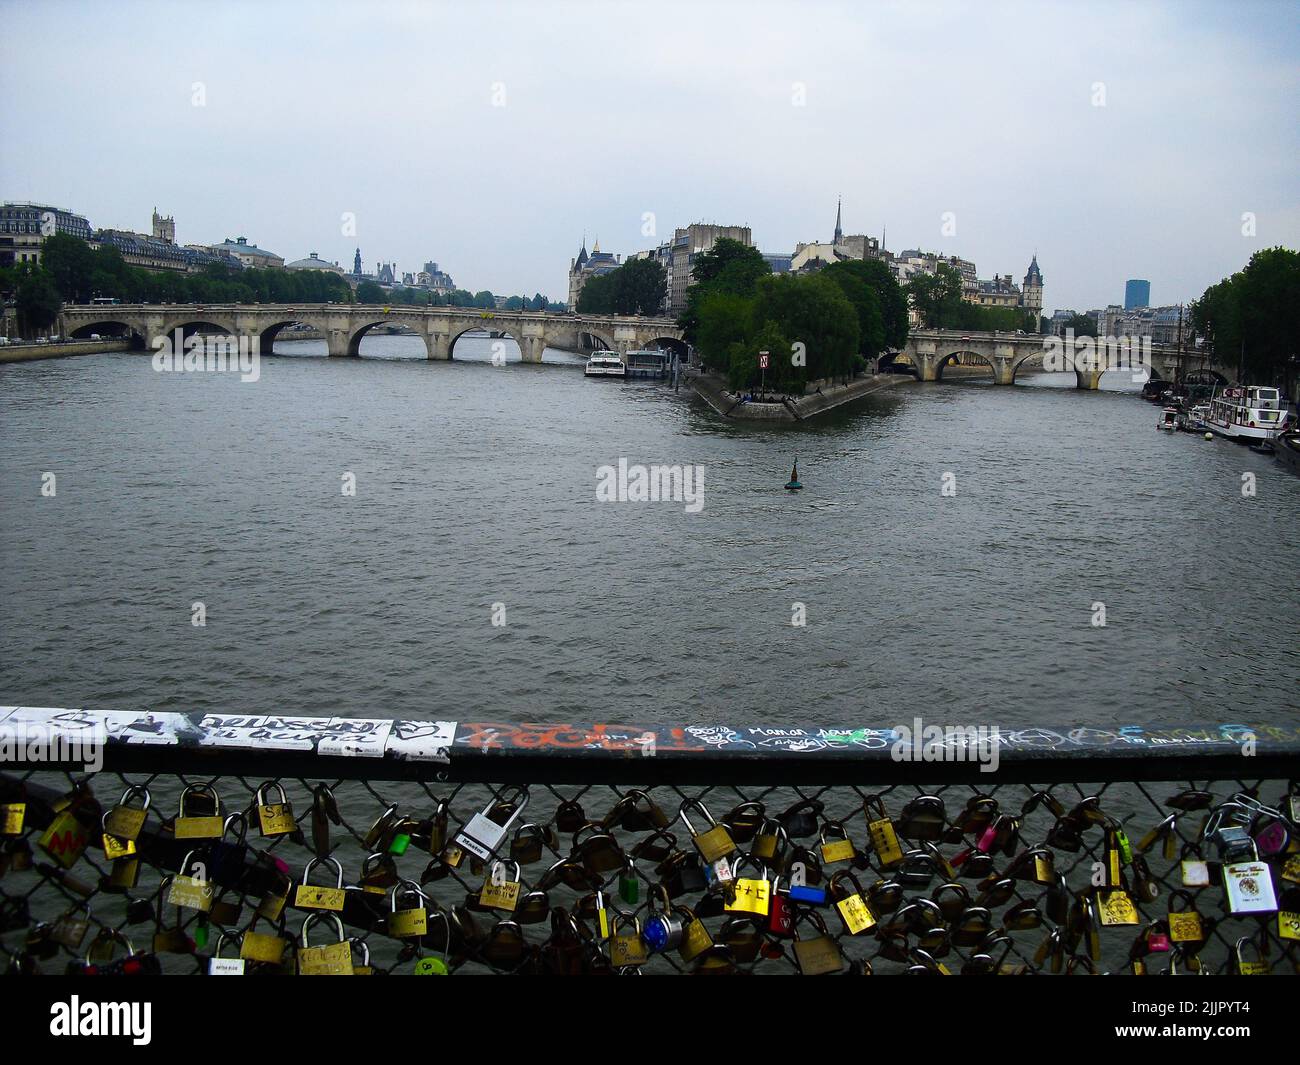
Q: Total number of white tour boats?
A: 2